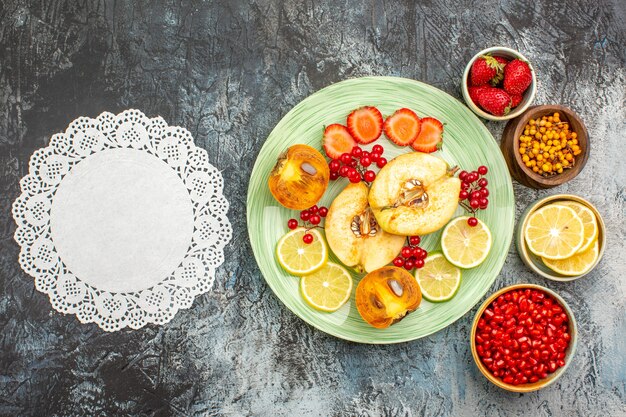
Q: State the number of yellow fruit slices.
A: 7